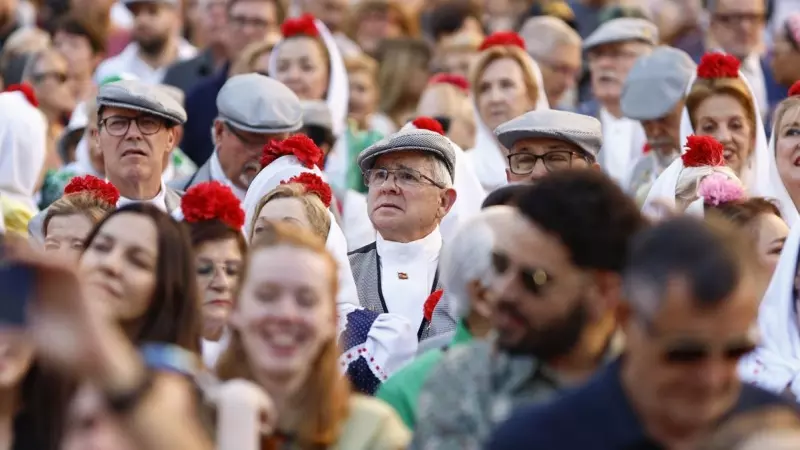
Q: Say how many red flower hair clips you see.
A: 12